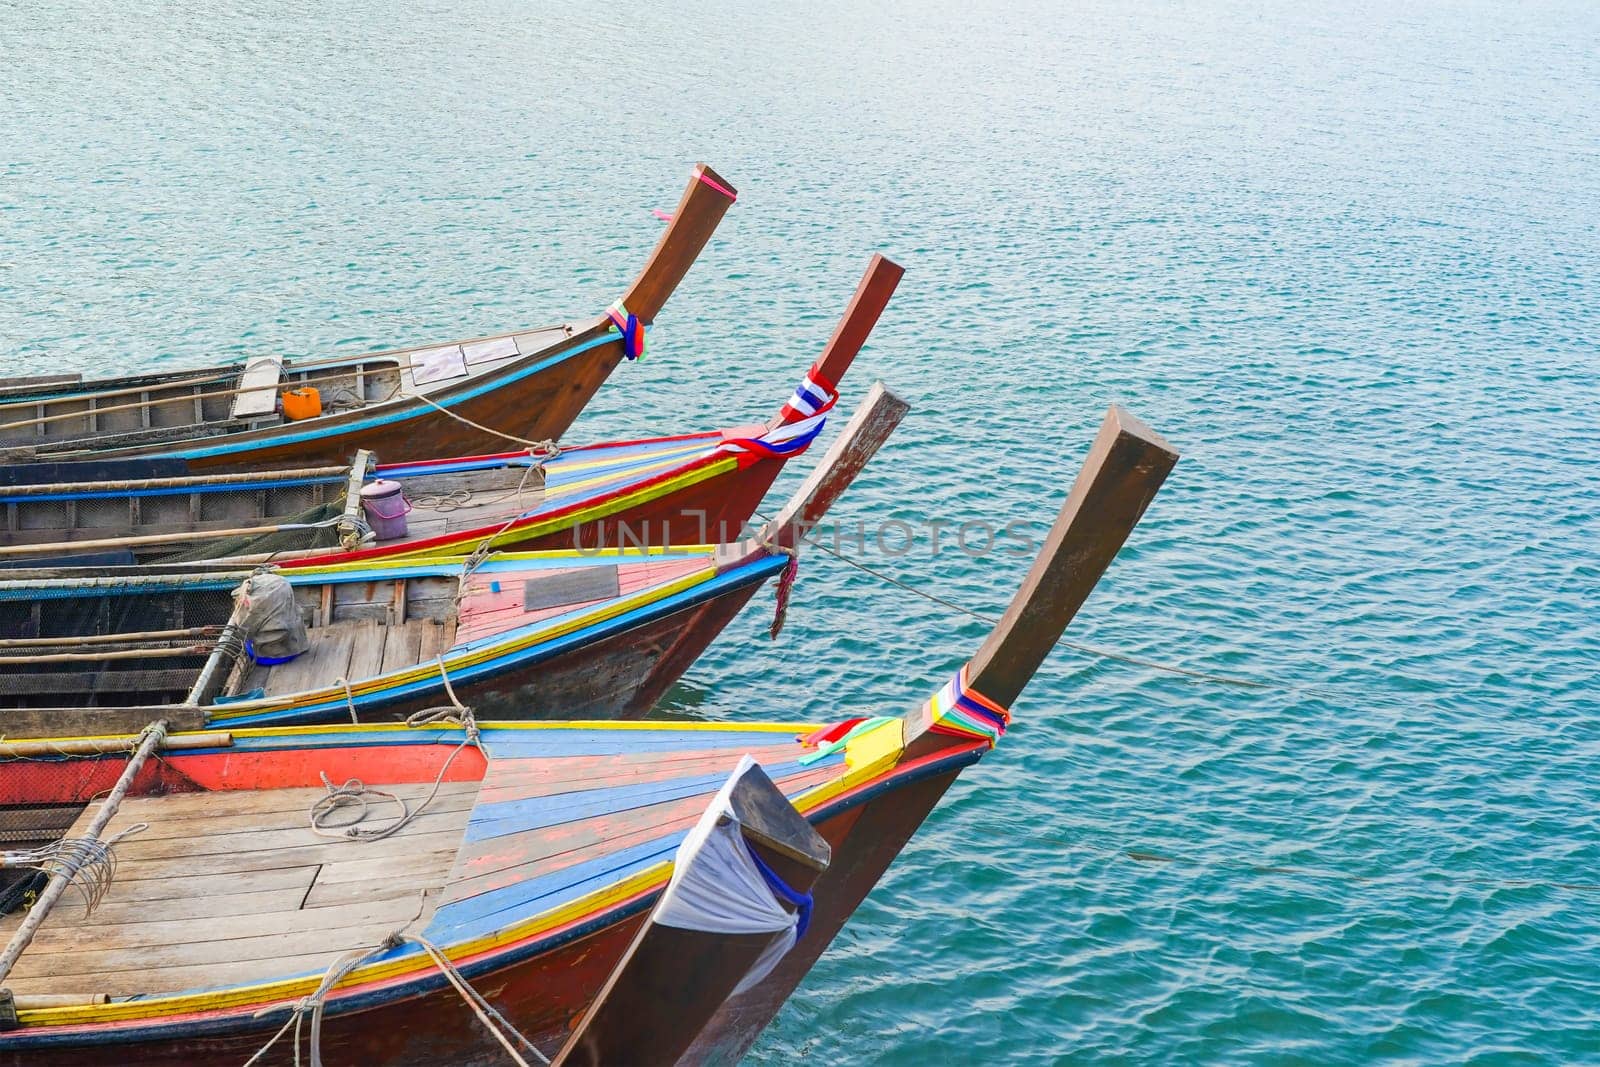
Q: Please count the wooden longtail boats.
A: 5